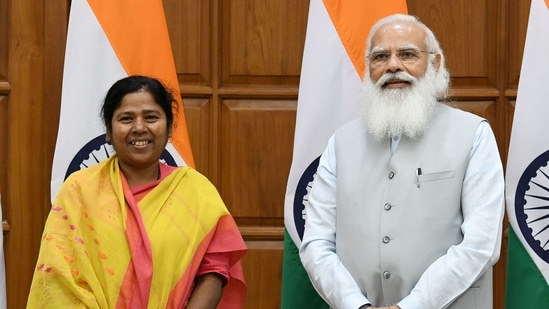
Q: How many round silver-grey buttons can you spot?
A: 4